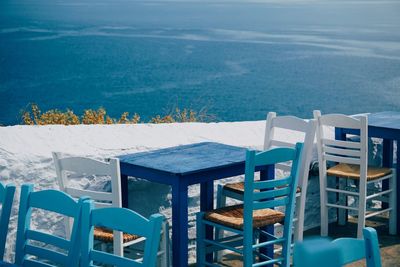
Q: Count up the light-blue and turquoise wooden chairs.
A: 5